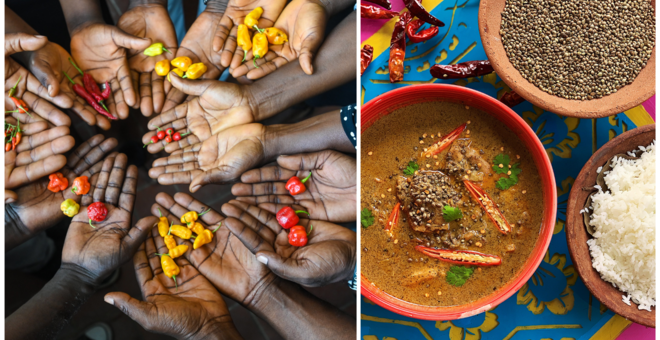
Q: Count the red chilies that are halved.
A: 4